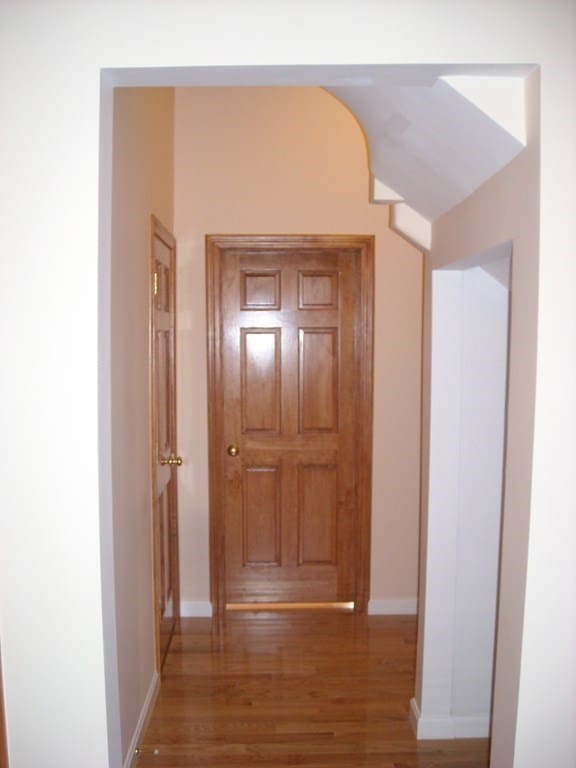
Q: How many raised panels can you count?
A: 12